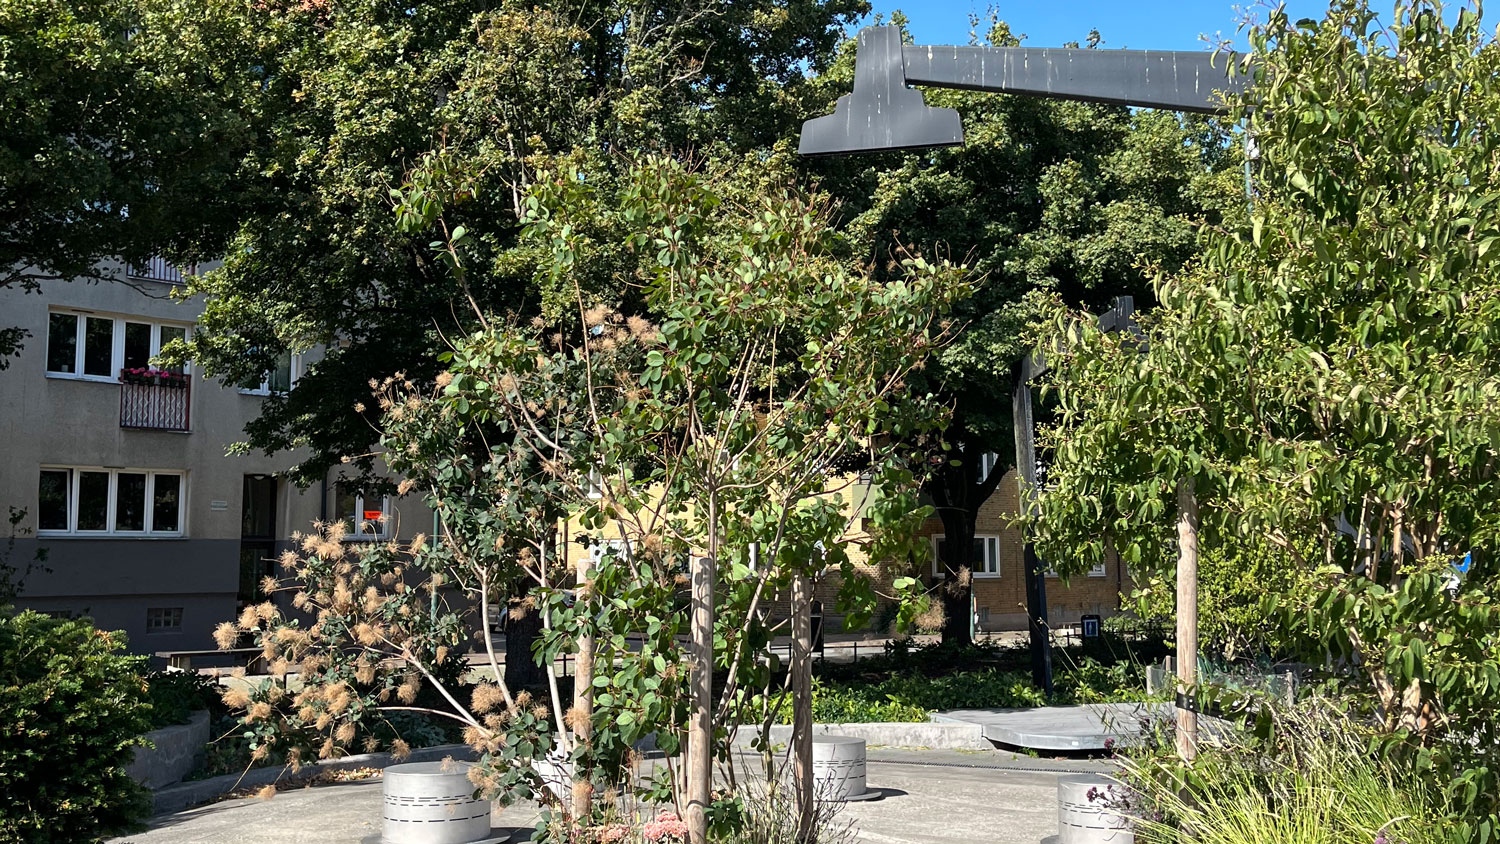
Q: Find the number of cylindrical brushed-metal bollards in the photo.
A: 4